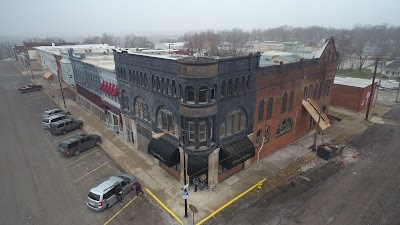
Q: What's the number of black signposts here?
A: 1